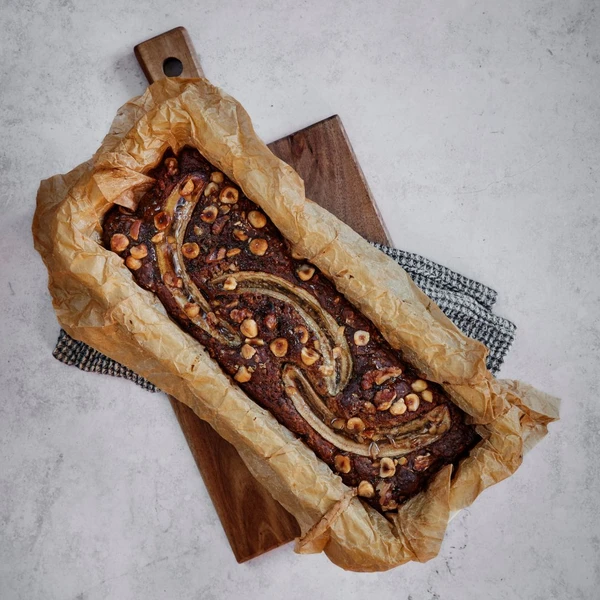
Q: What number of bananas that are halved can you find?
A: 3